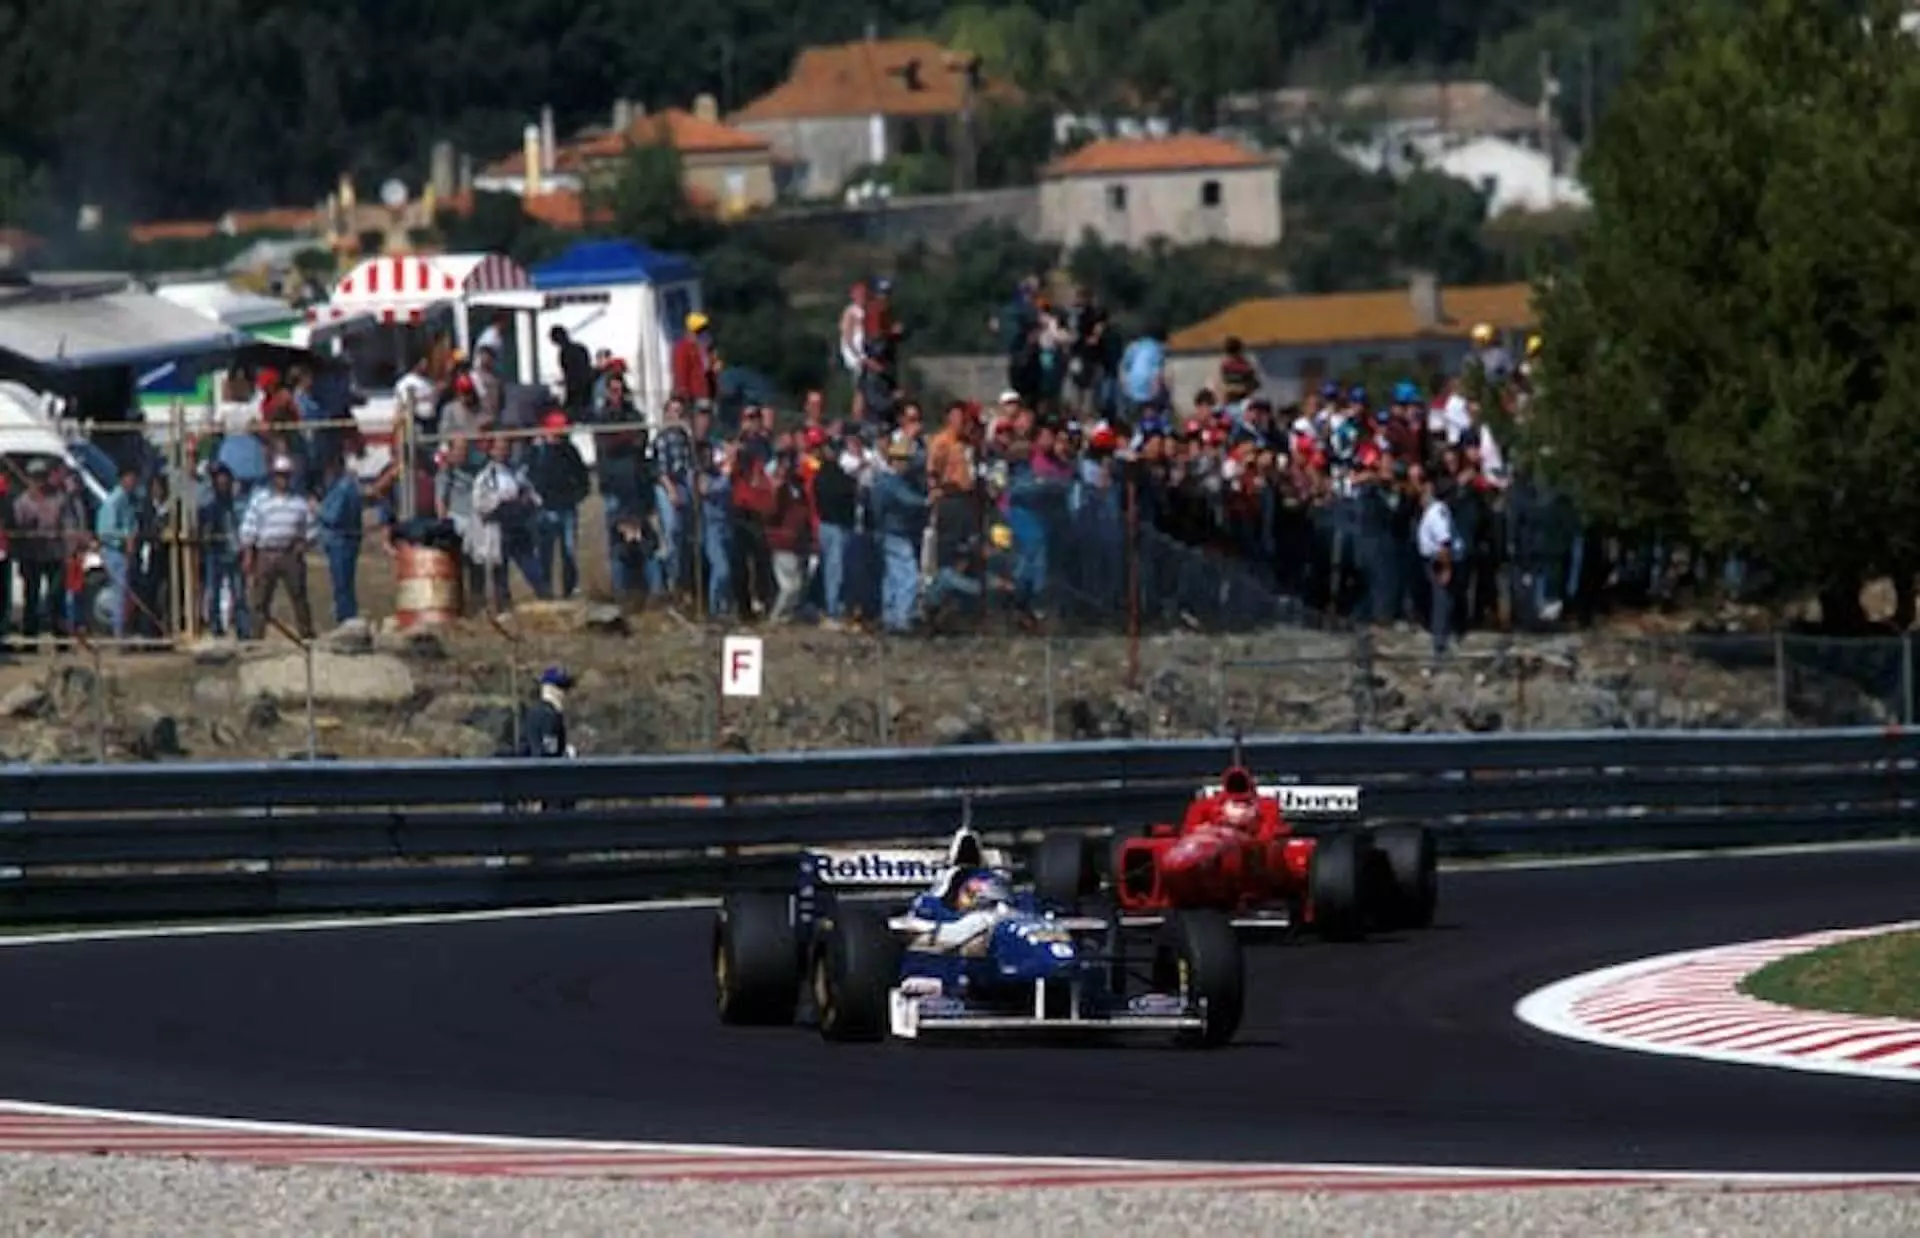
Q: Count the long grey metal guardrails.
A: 3